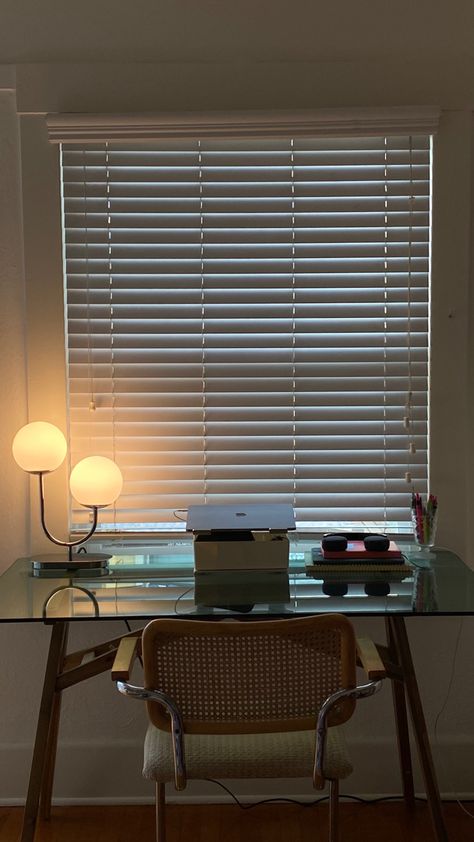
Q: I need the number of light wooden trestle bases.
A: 2